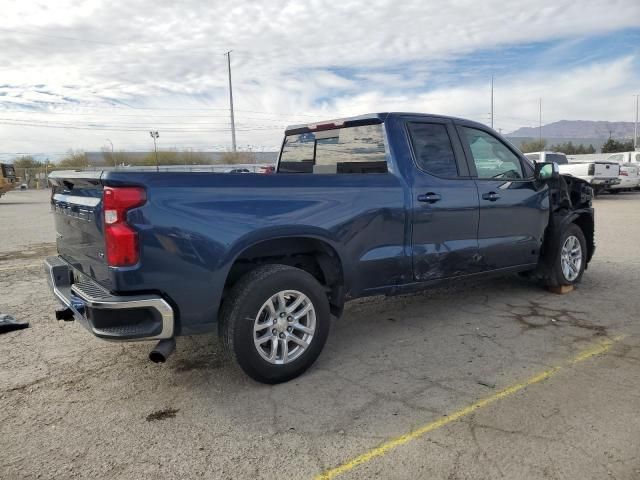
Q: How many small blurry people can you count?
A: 0